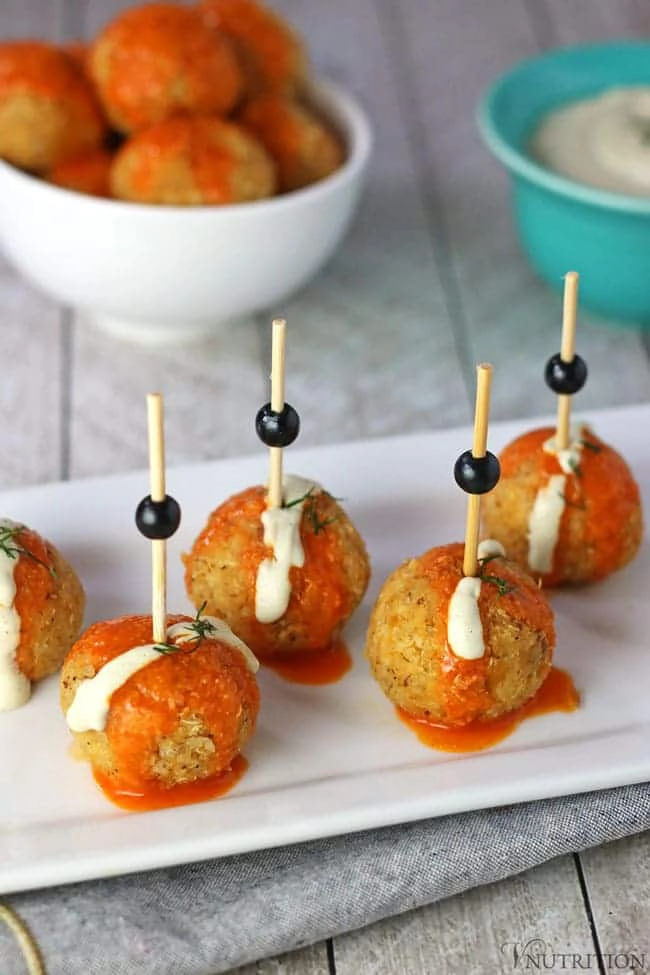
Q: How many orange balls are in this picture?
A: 12